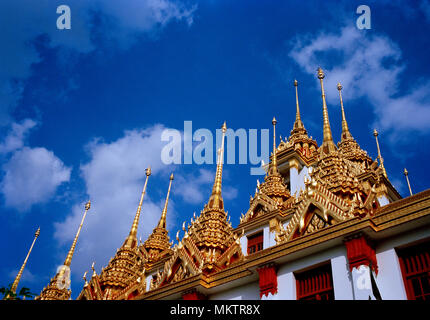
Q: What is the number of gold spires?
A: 11